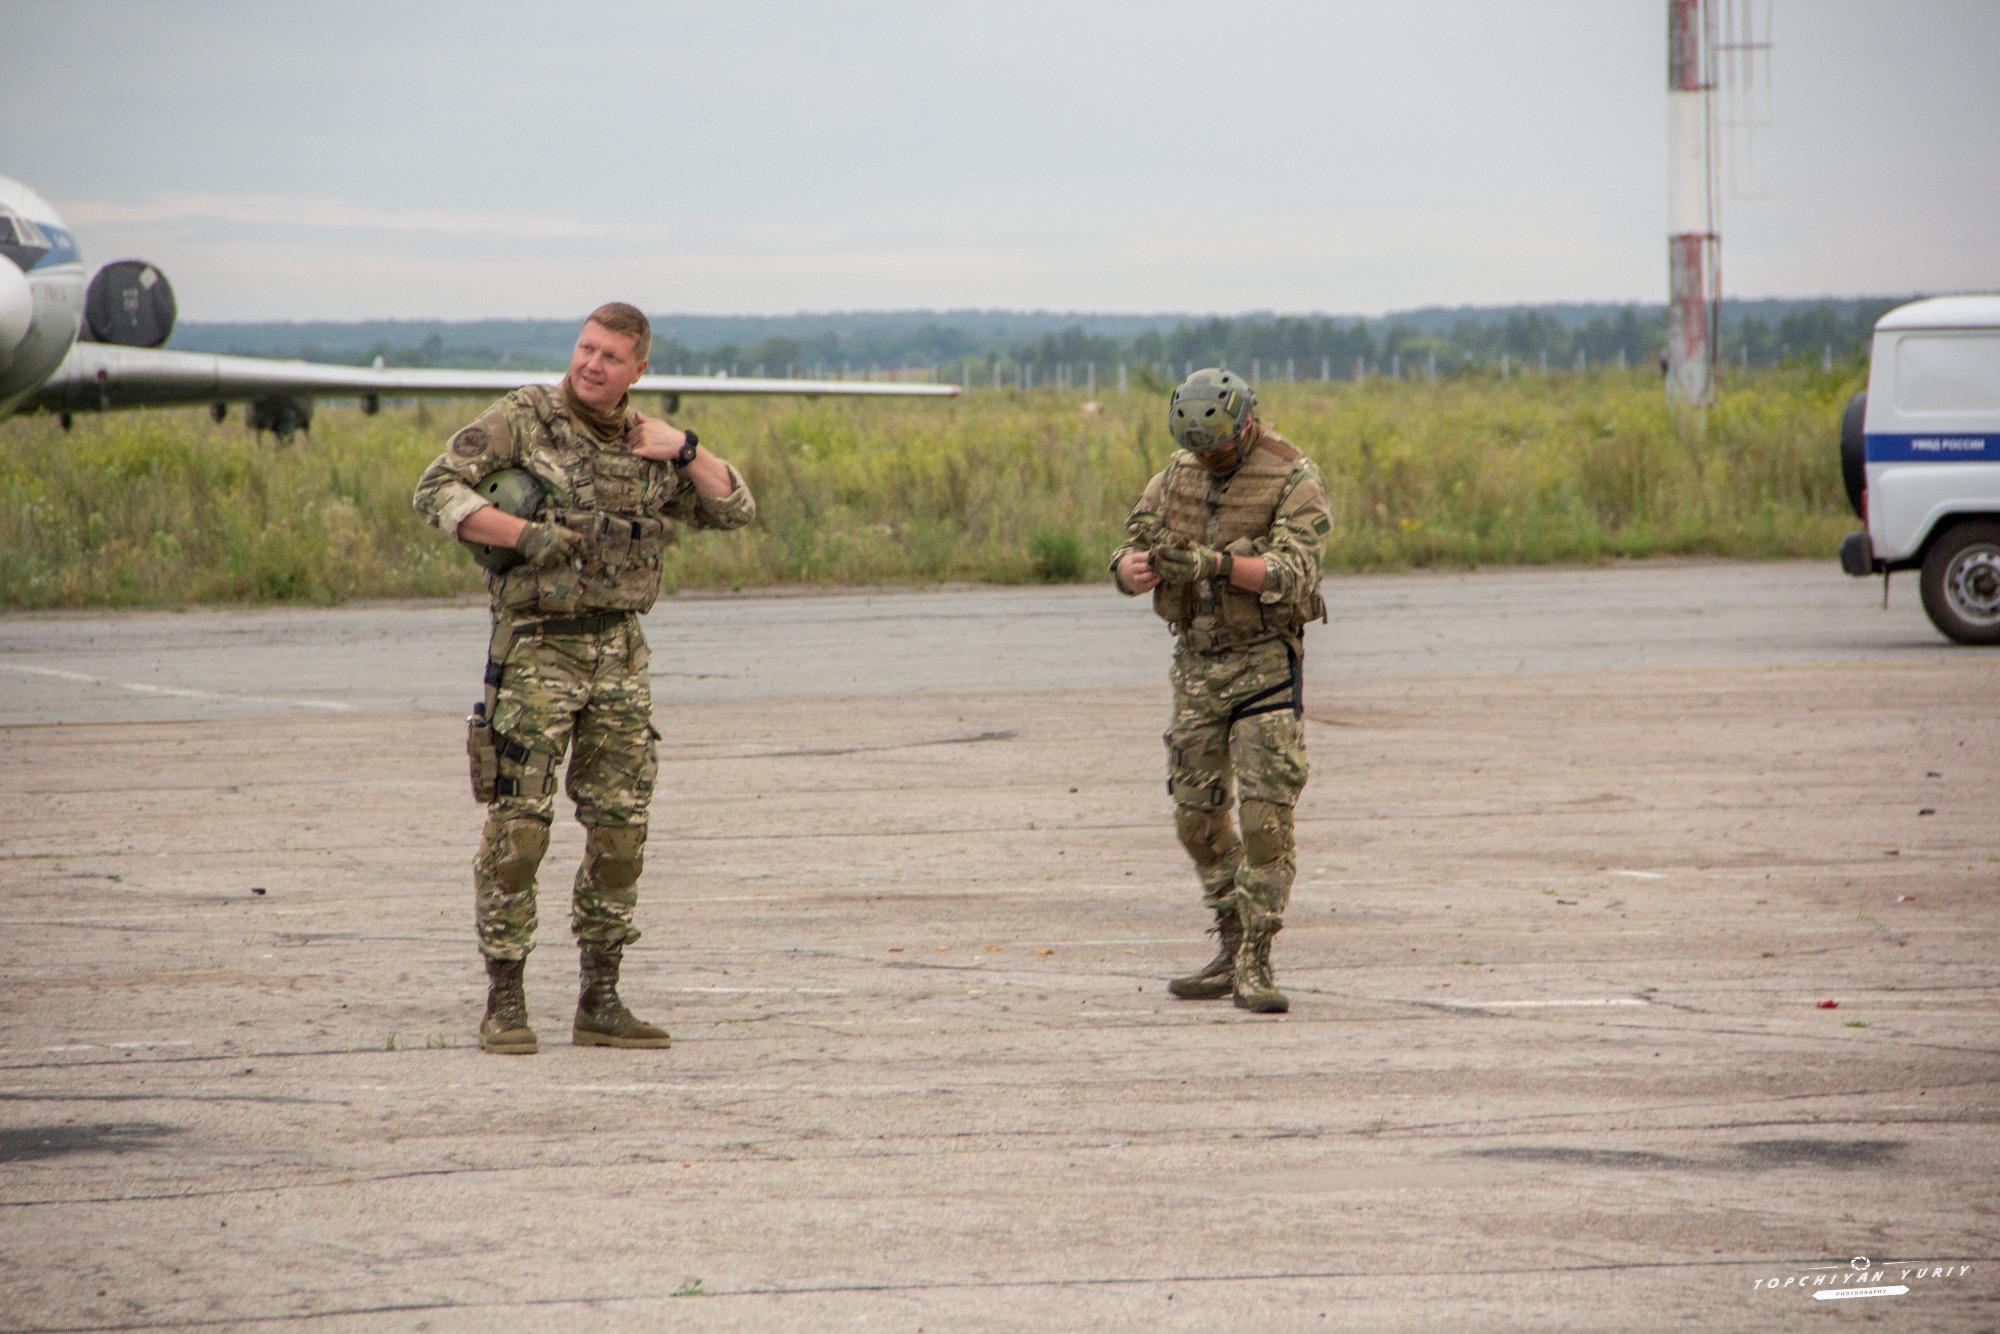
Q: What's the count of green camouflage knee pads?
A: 4